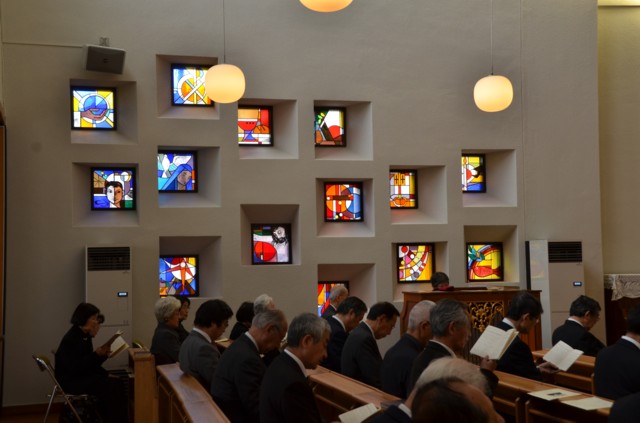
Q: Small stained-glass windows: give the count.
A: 14